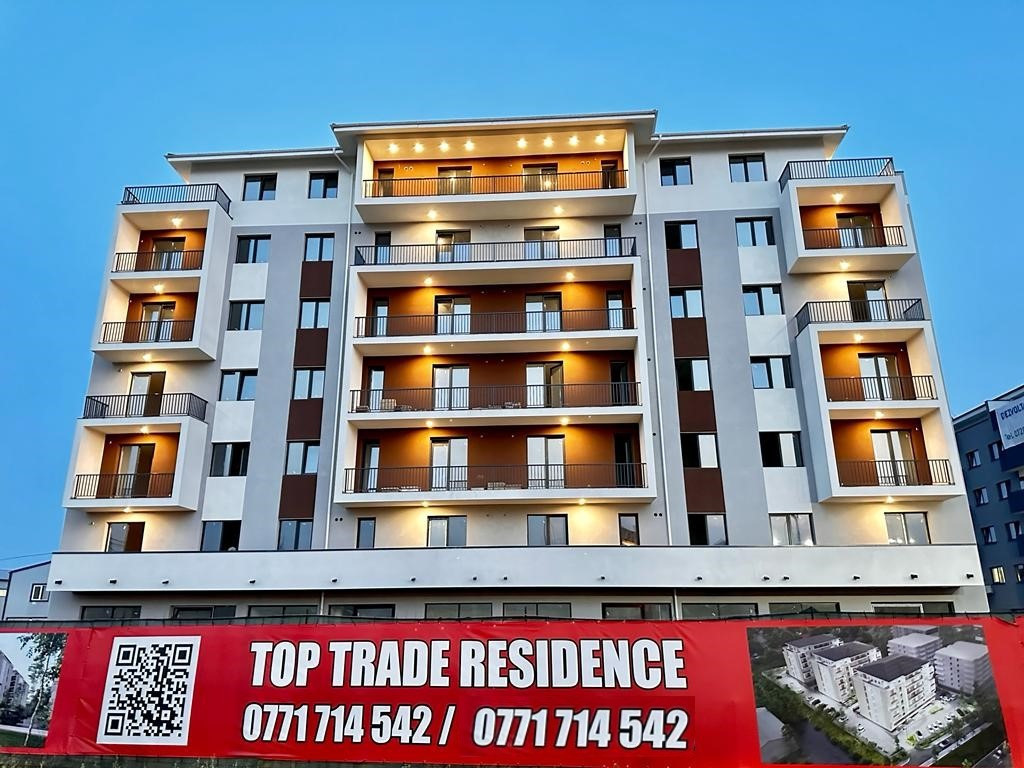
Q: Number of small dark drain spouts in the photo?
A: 15